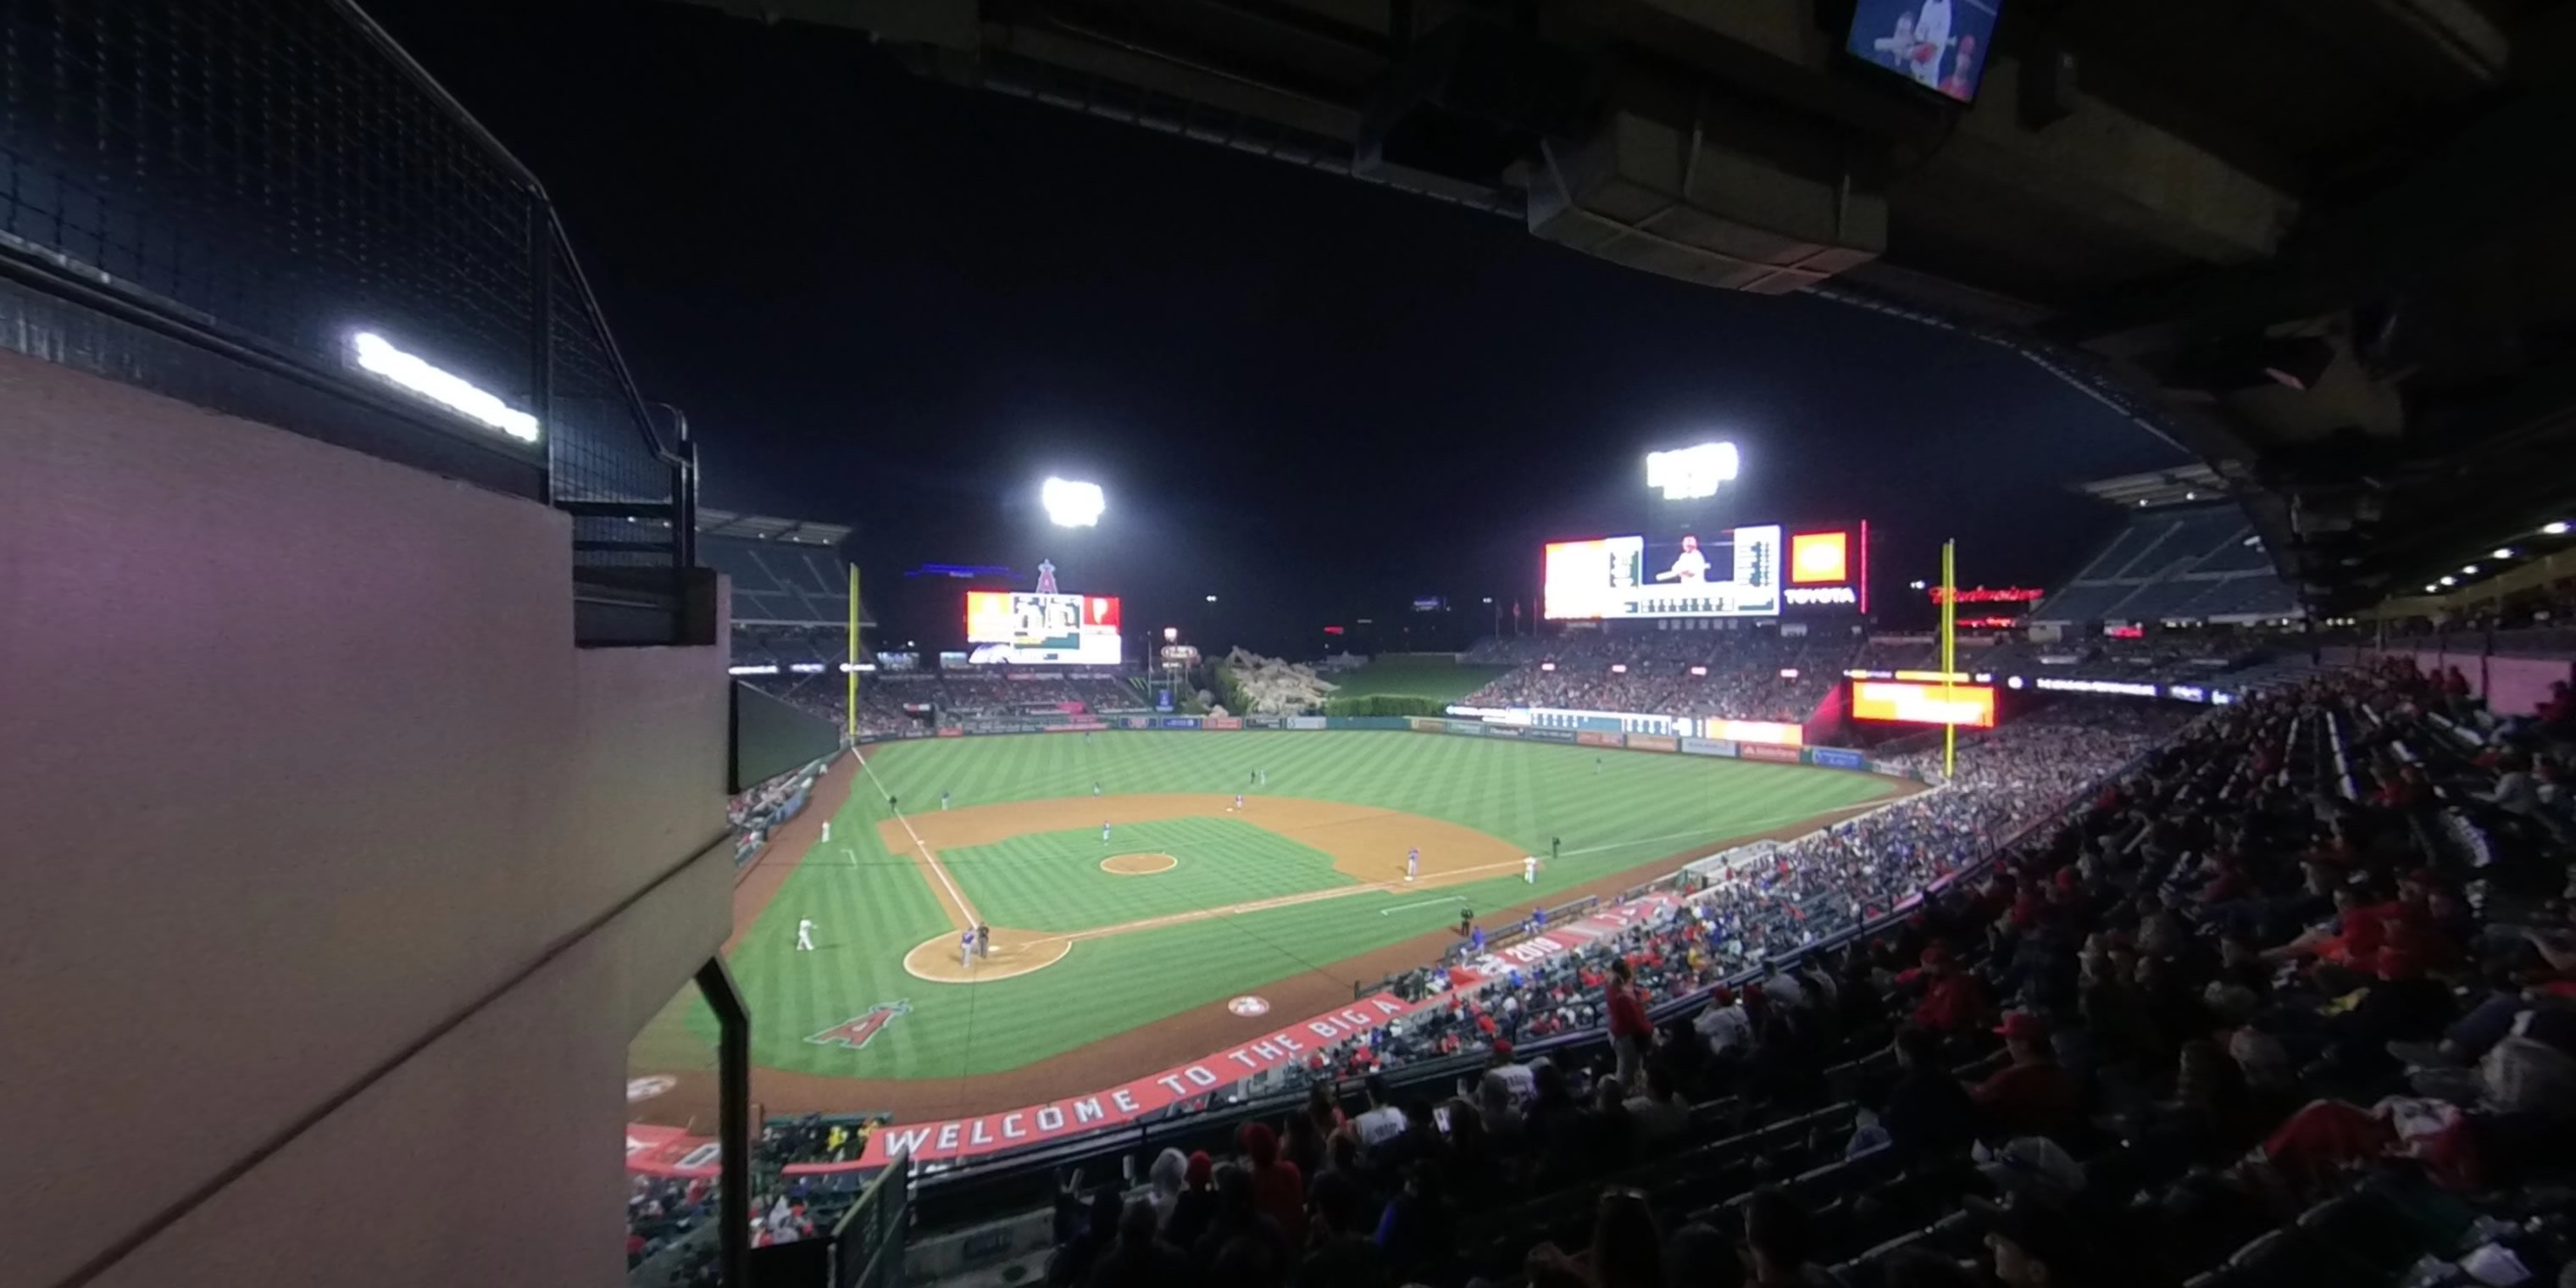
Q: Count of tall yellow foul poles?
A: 2